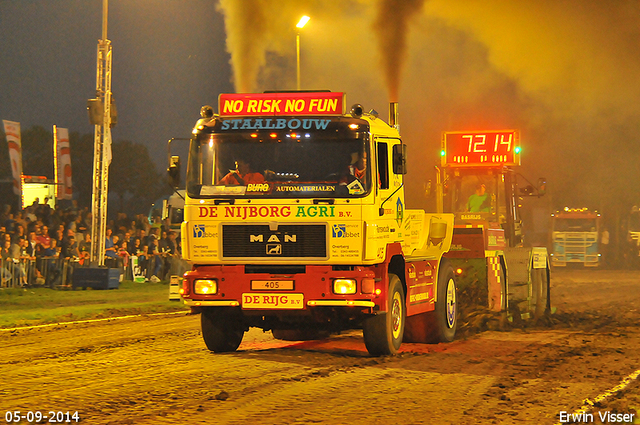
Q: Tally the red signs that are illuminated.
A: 2